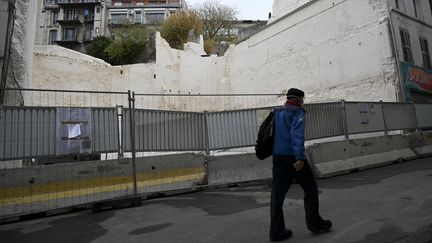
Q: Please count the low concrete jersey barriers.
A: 4